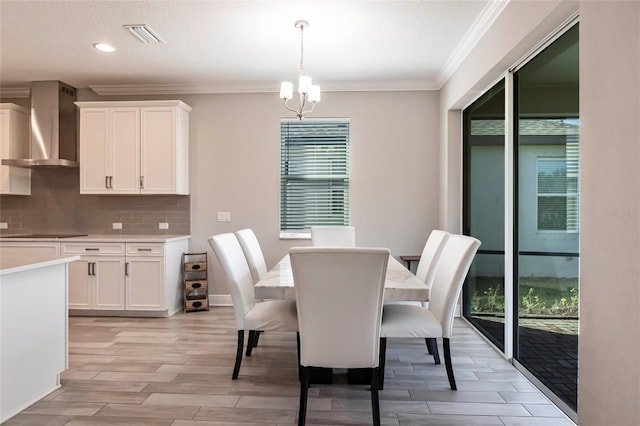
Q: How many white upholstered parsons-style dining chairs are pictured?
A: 6